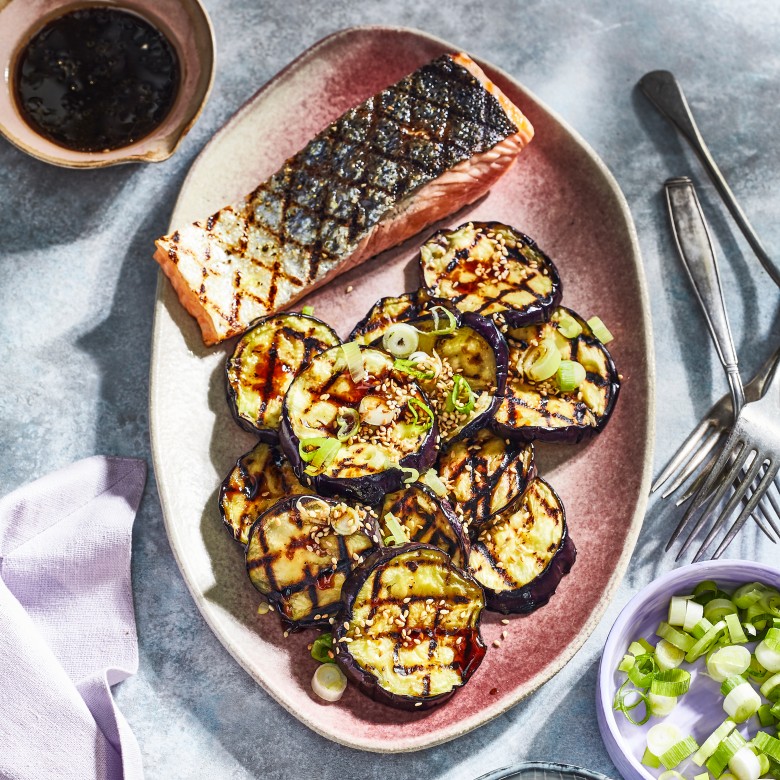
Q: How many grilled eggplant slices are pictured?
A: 12